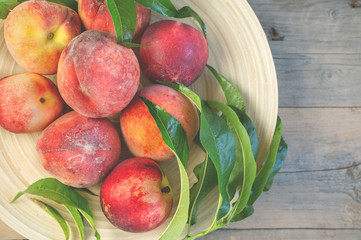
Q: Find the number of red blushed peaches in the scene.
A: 8